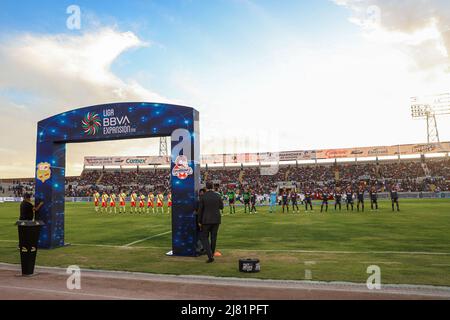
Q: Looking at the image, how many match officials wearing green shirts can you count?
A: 2